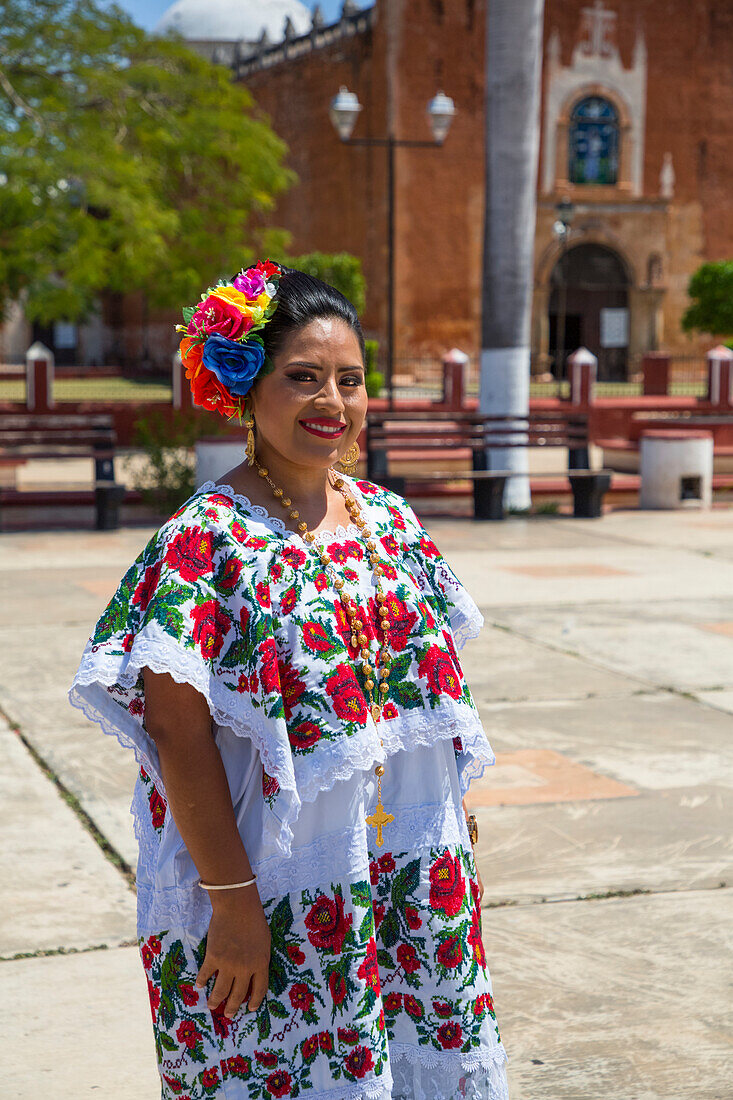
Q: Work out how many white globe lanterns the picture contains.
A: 2